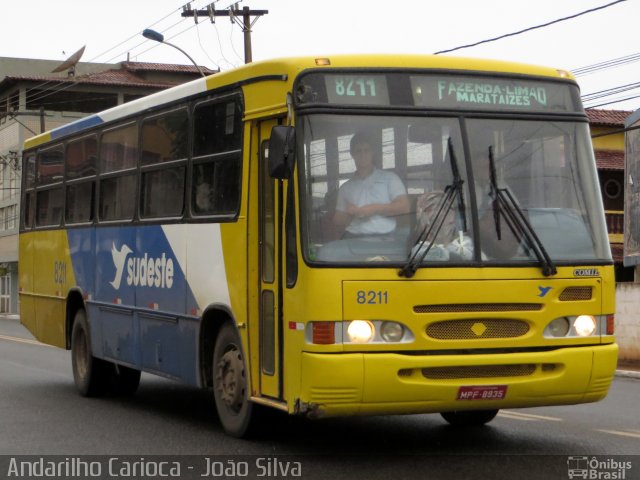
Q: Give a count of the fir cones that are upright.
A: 0